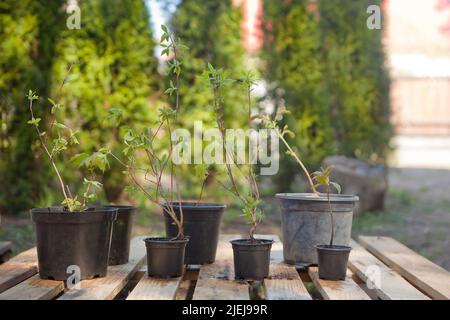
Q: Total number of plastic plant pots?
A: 7